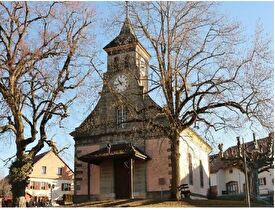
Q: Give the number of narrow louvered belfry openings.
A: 2